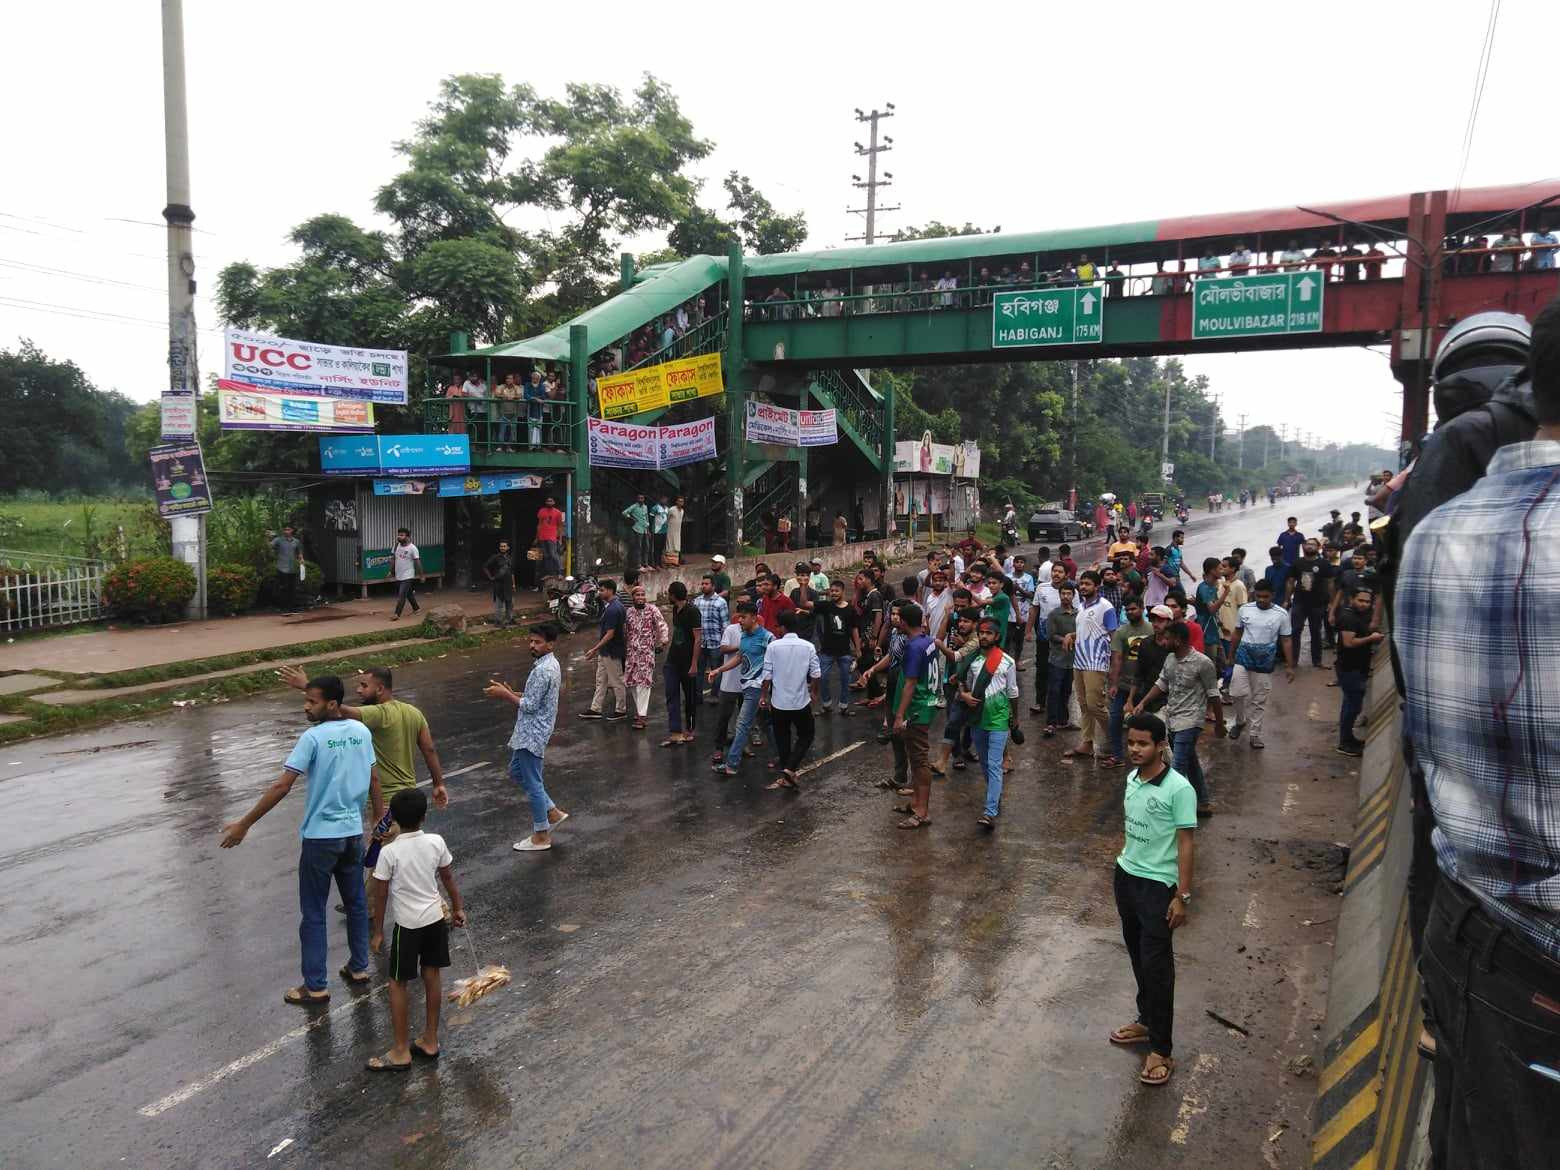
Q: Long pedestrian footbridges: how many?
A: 1